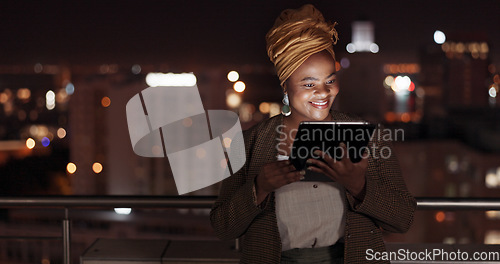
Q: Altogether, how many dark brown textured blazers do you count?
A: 1